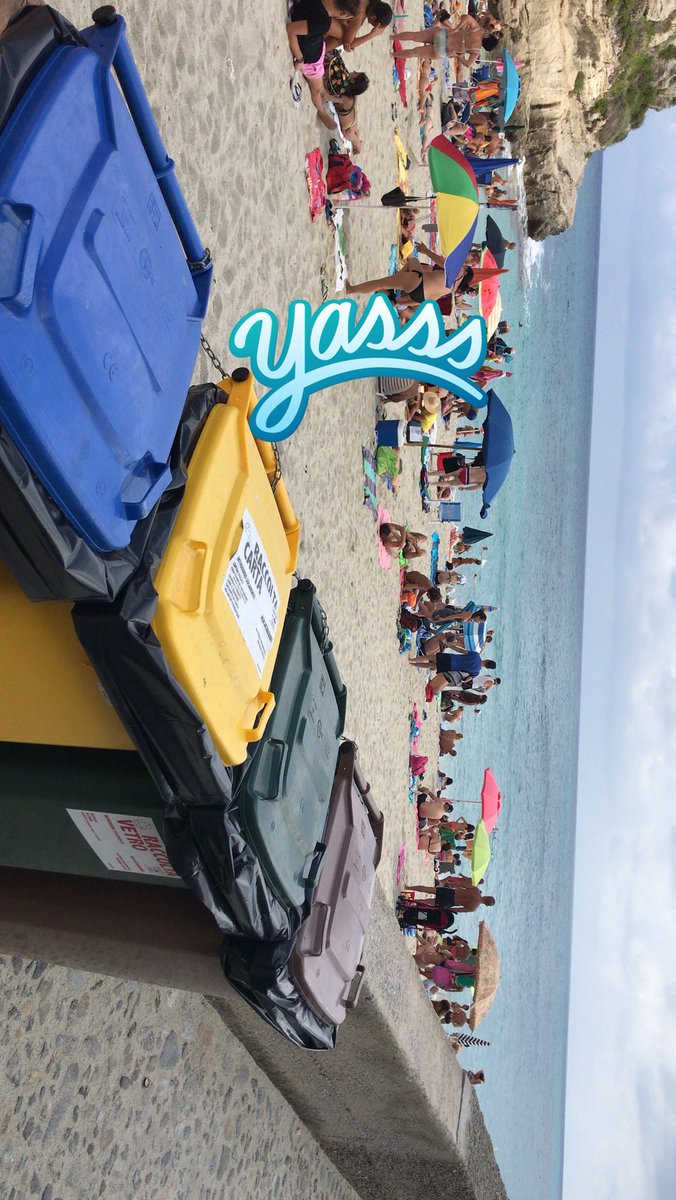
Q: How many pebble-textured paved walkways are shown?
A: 1